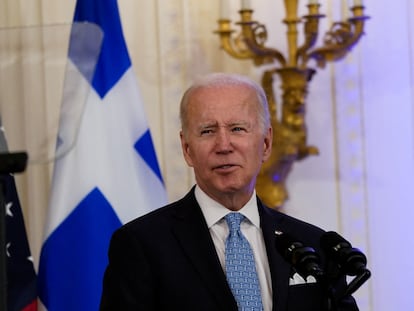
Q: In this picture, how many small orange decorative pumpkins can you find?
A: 0